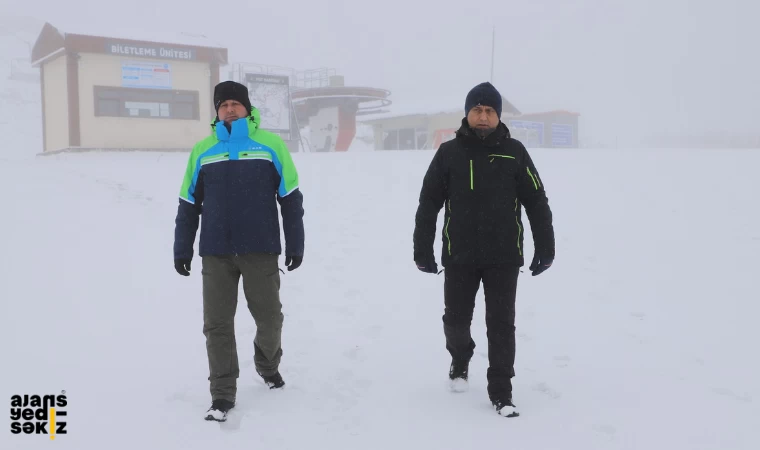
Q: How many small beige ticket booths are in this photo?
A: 1